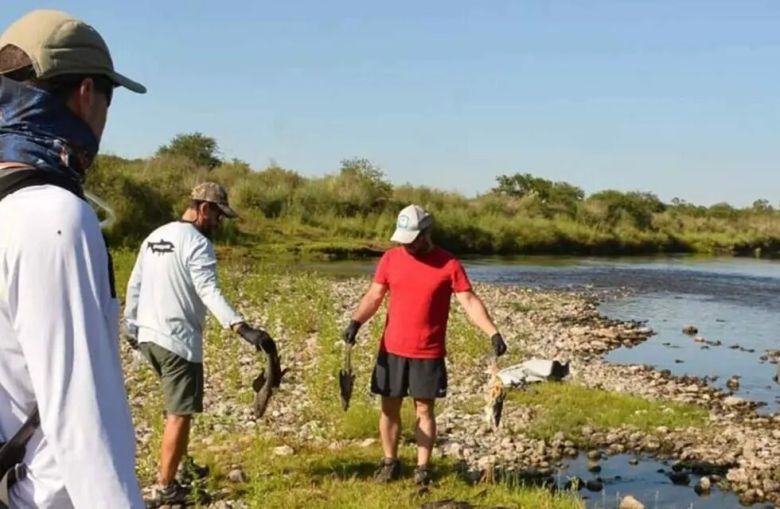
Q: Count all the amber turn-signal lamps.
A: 0